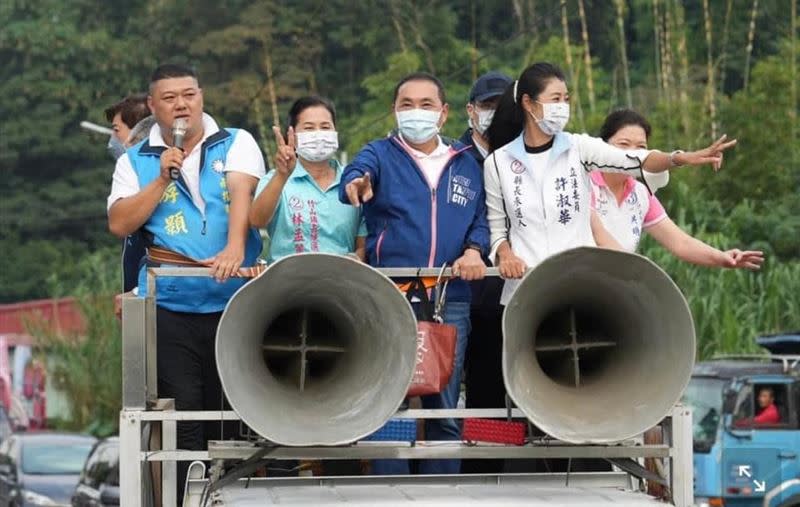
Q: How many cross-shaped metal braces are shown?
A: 2